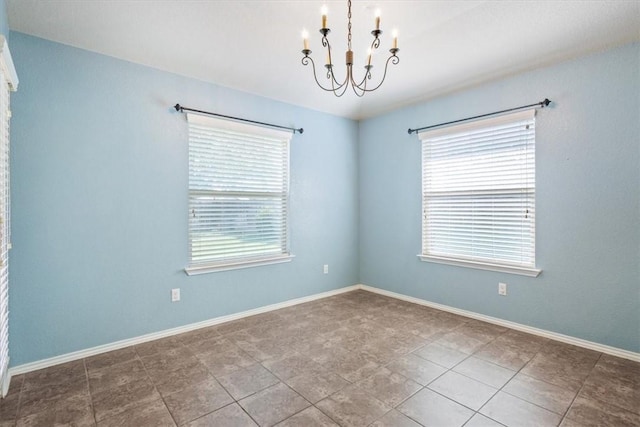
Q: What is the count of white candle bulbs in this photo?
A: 6